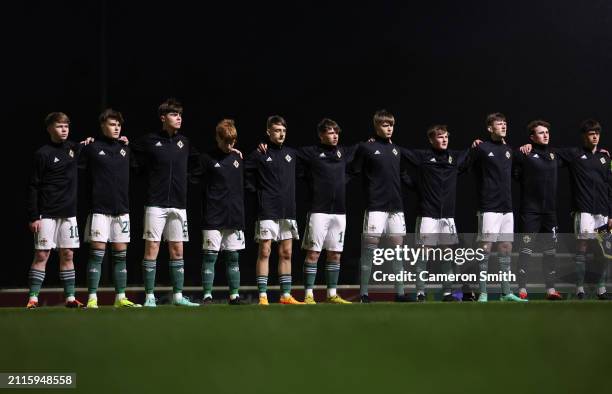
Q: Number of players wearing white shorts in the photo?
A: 10